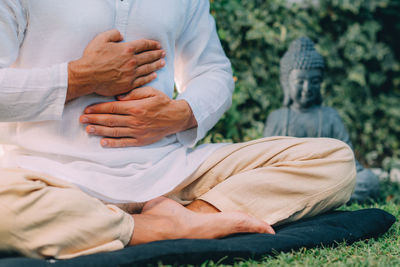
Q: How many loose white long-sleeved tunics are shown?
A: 1